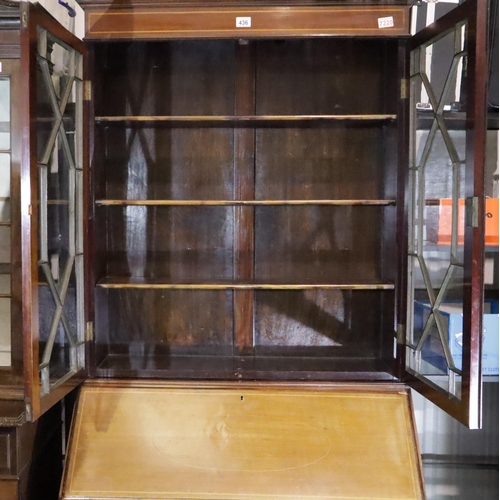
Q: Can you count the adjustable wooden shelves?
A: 3